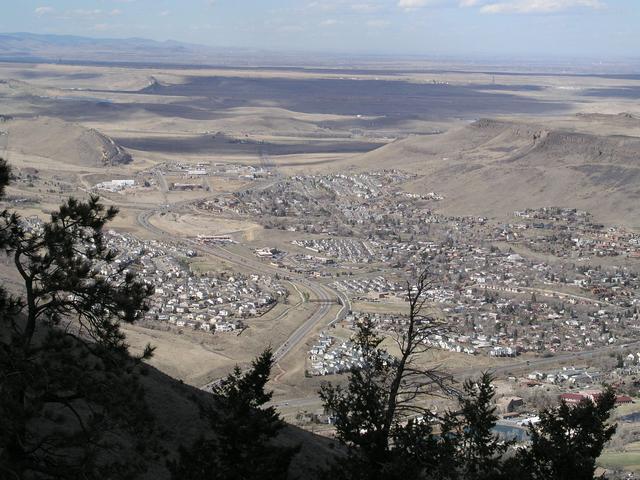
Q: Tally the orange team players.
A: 0